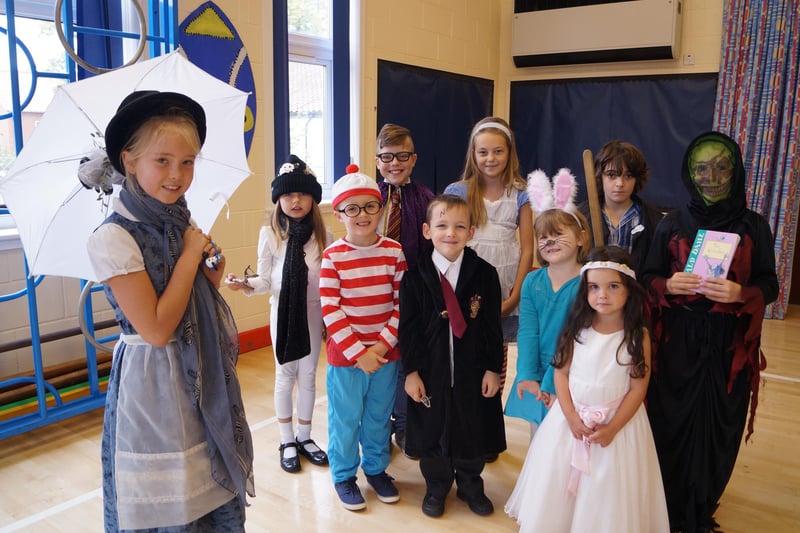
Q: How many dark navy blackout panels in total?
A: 2